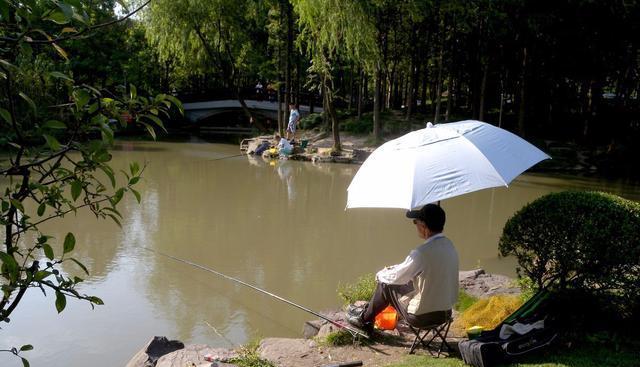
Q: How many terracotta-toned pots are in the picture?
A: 0